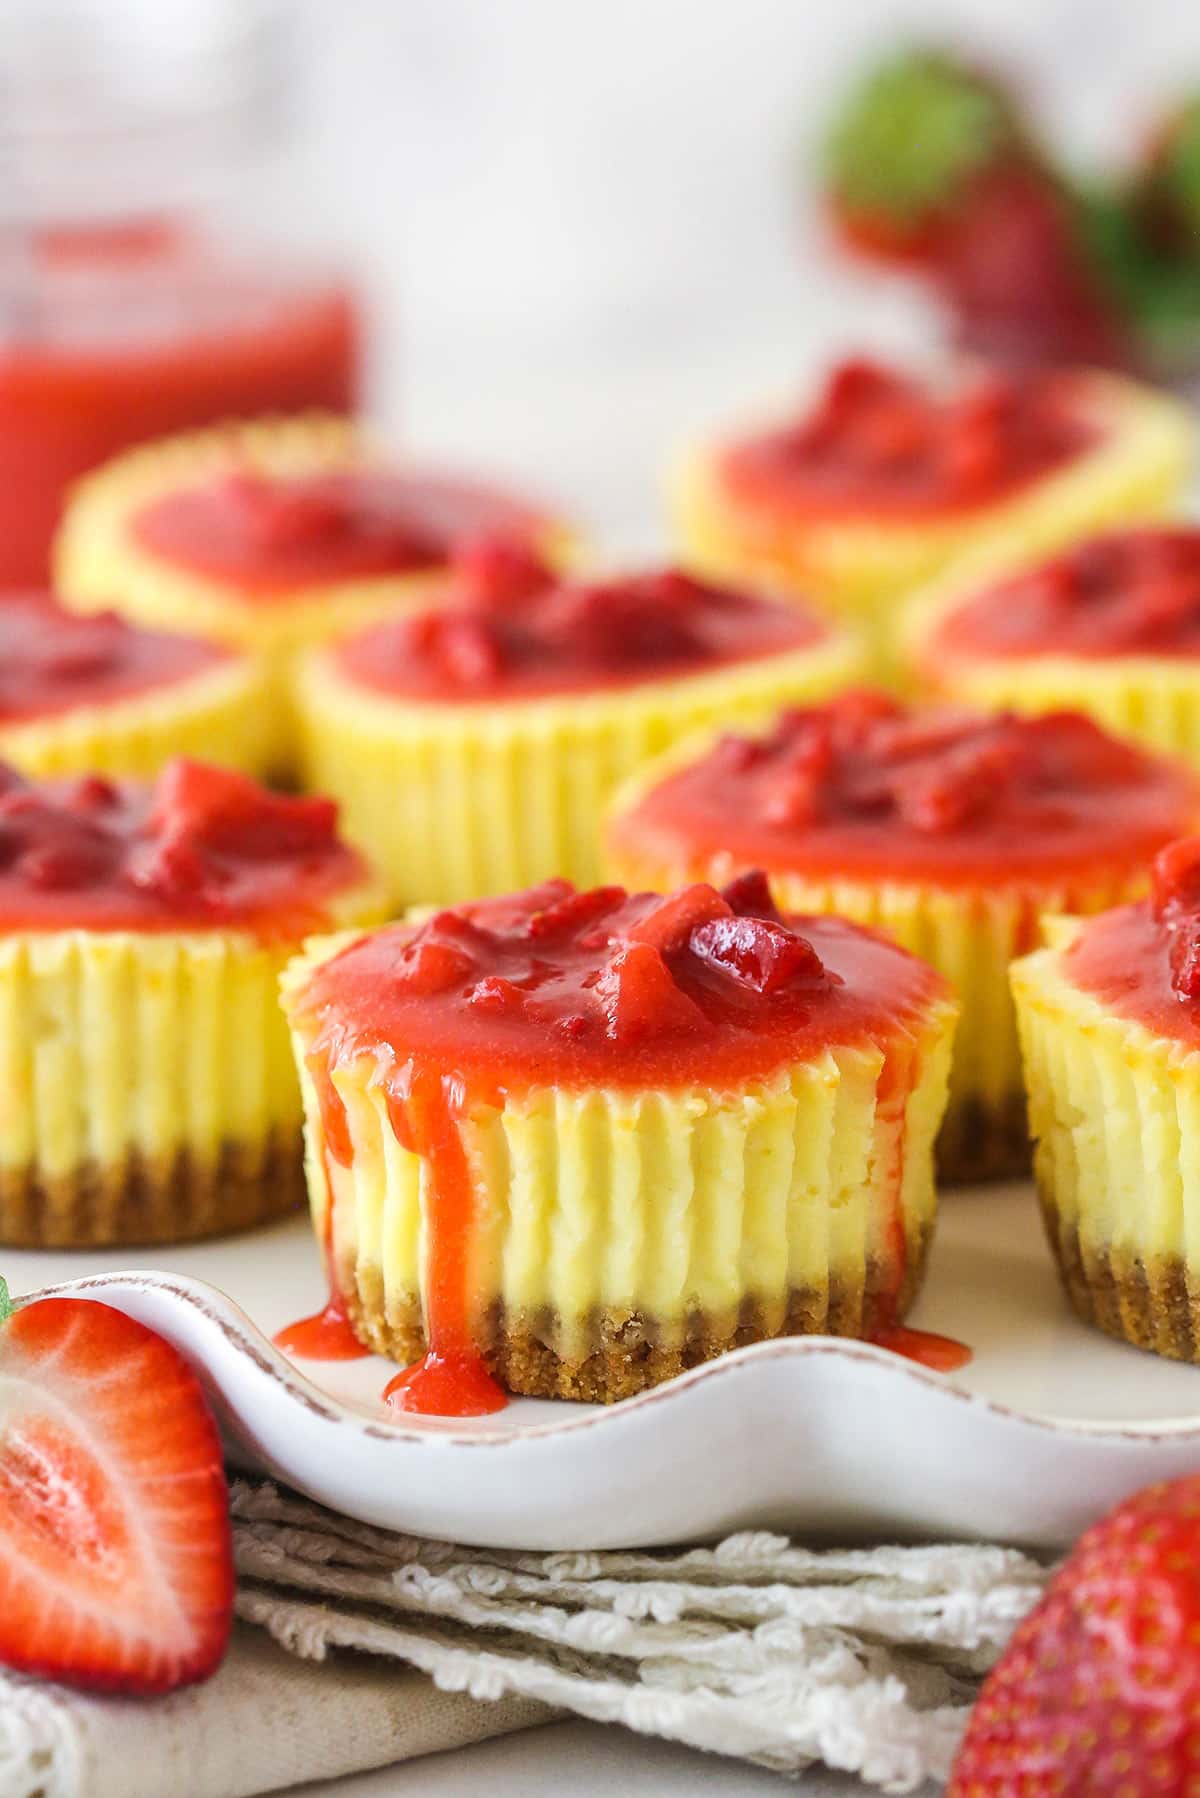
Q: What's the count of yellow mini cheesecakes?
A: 9